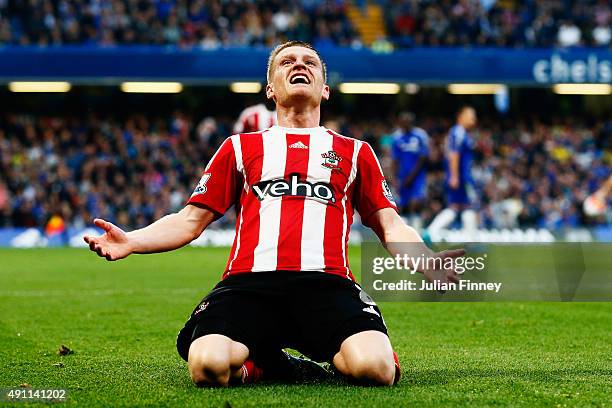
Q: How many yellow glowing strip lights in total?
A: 6